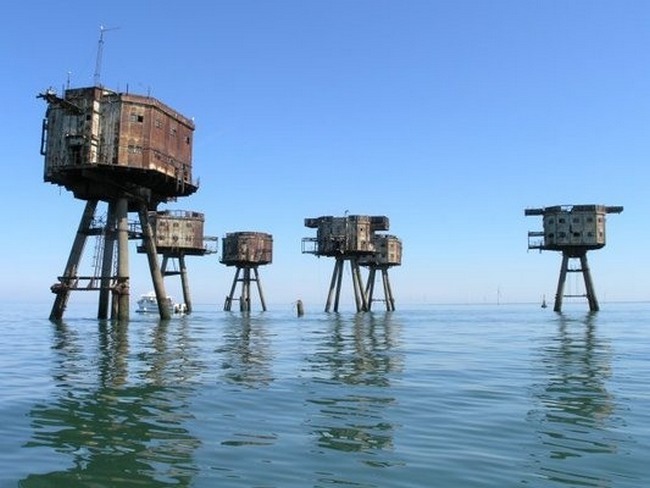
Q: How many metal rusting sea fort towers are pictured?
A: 6